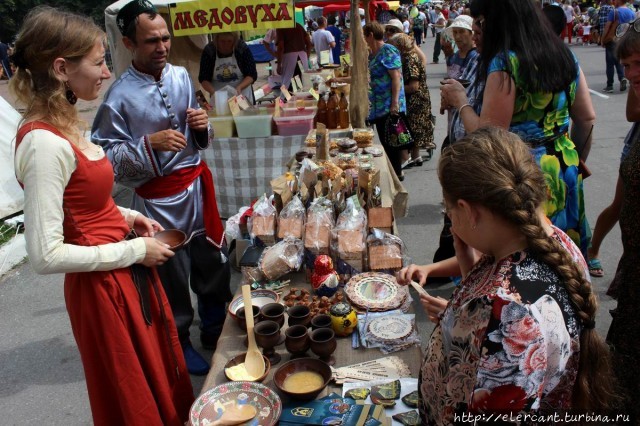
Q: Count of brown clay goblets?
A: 7